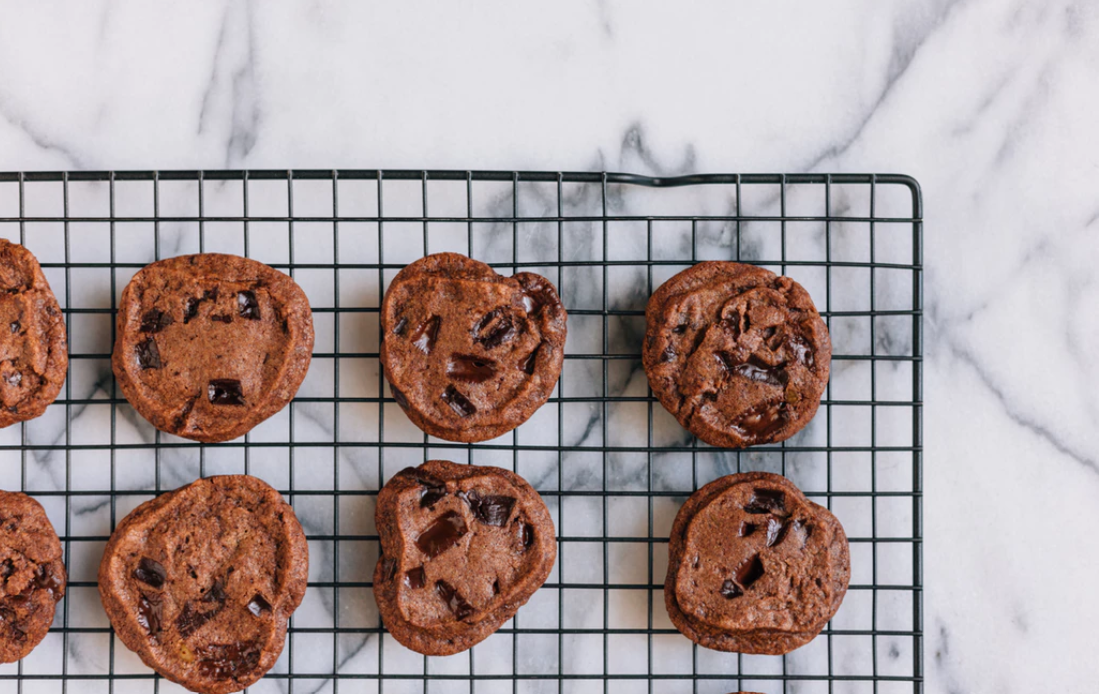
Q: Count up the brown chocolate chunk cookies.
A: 8